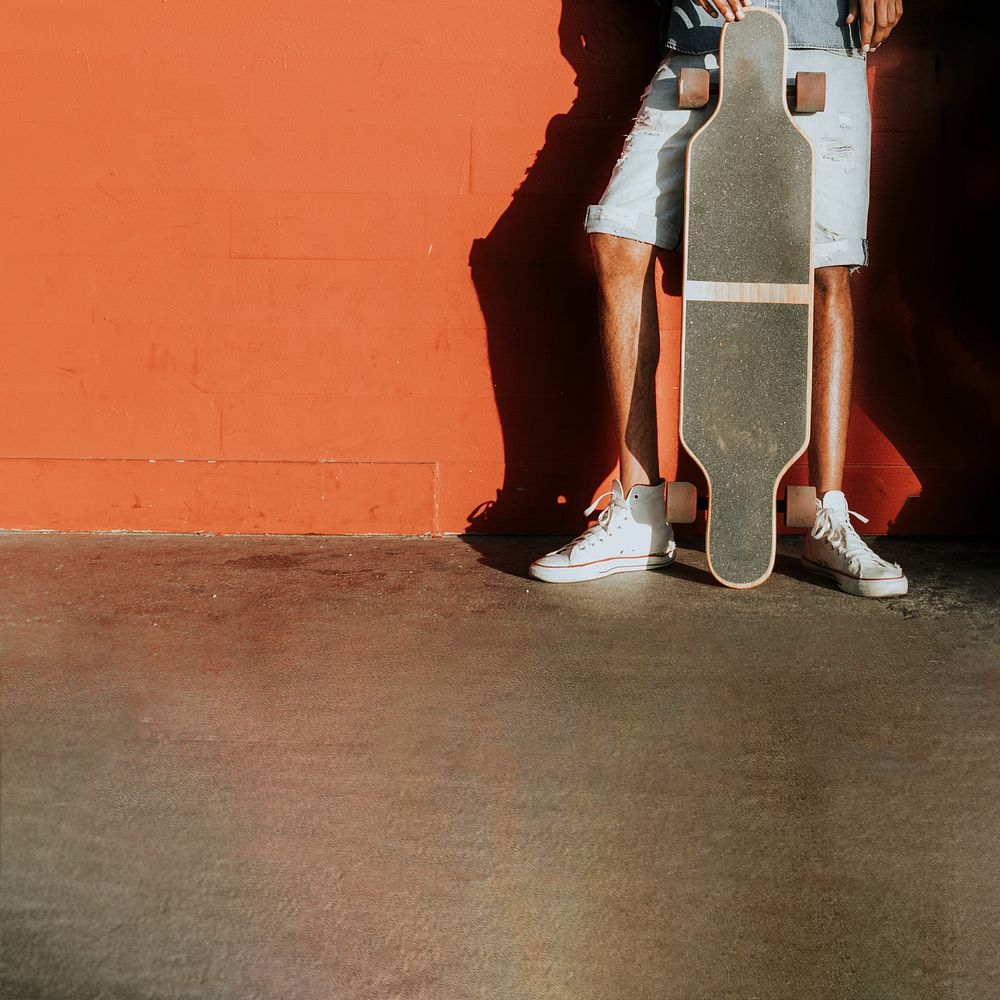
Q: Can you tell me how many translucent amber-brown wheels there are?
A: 4